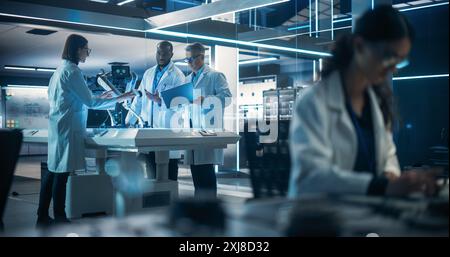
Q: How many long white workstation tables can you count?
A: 1